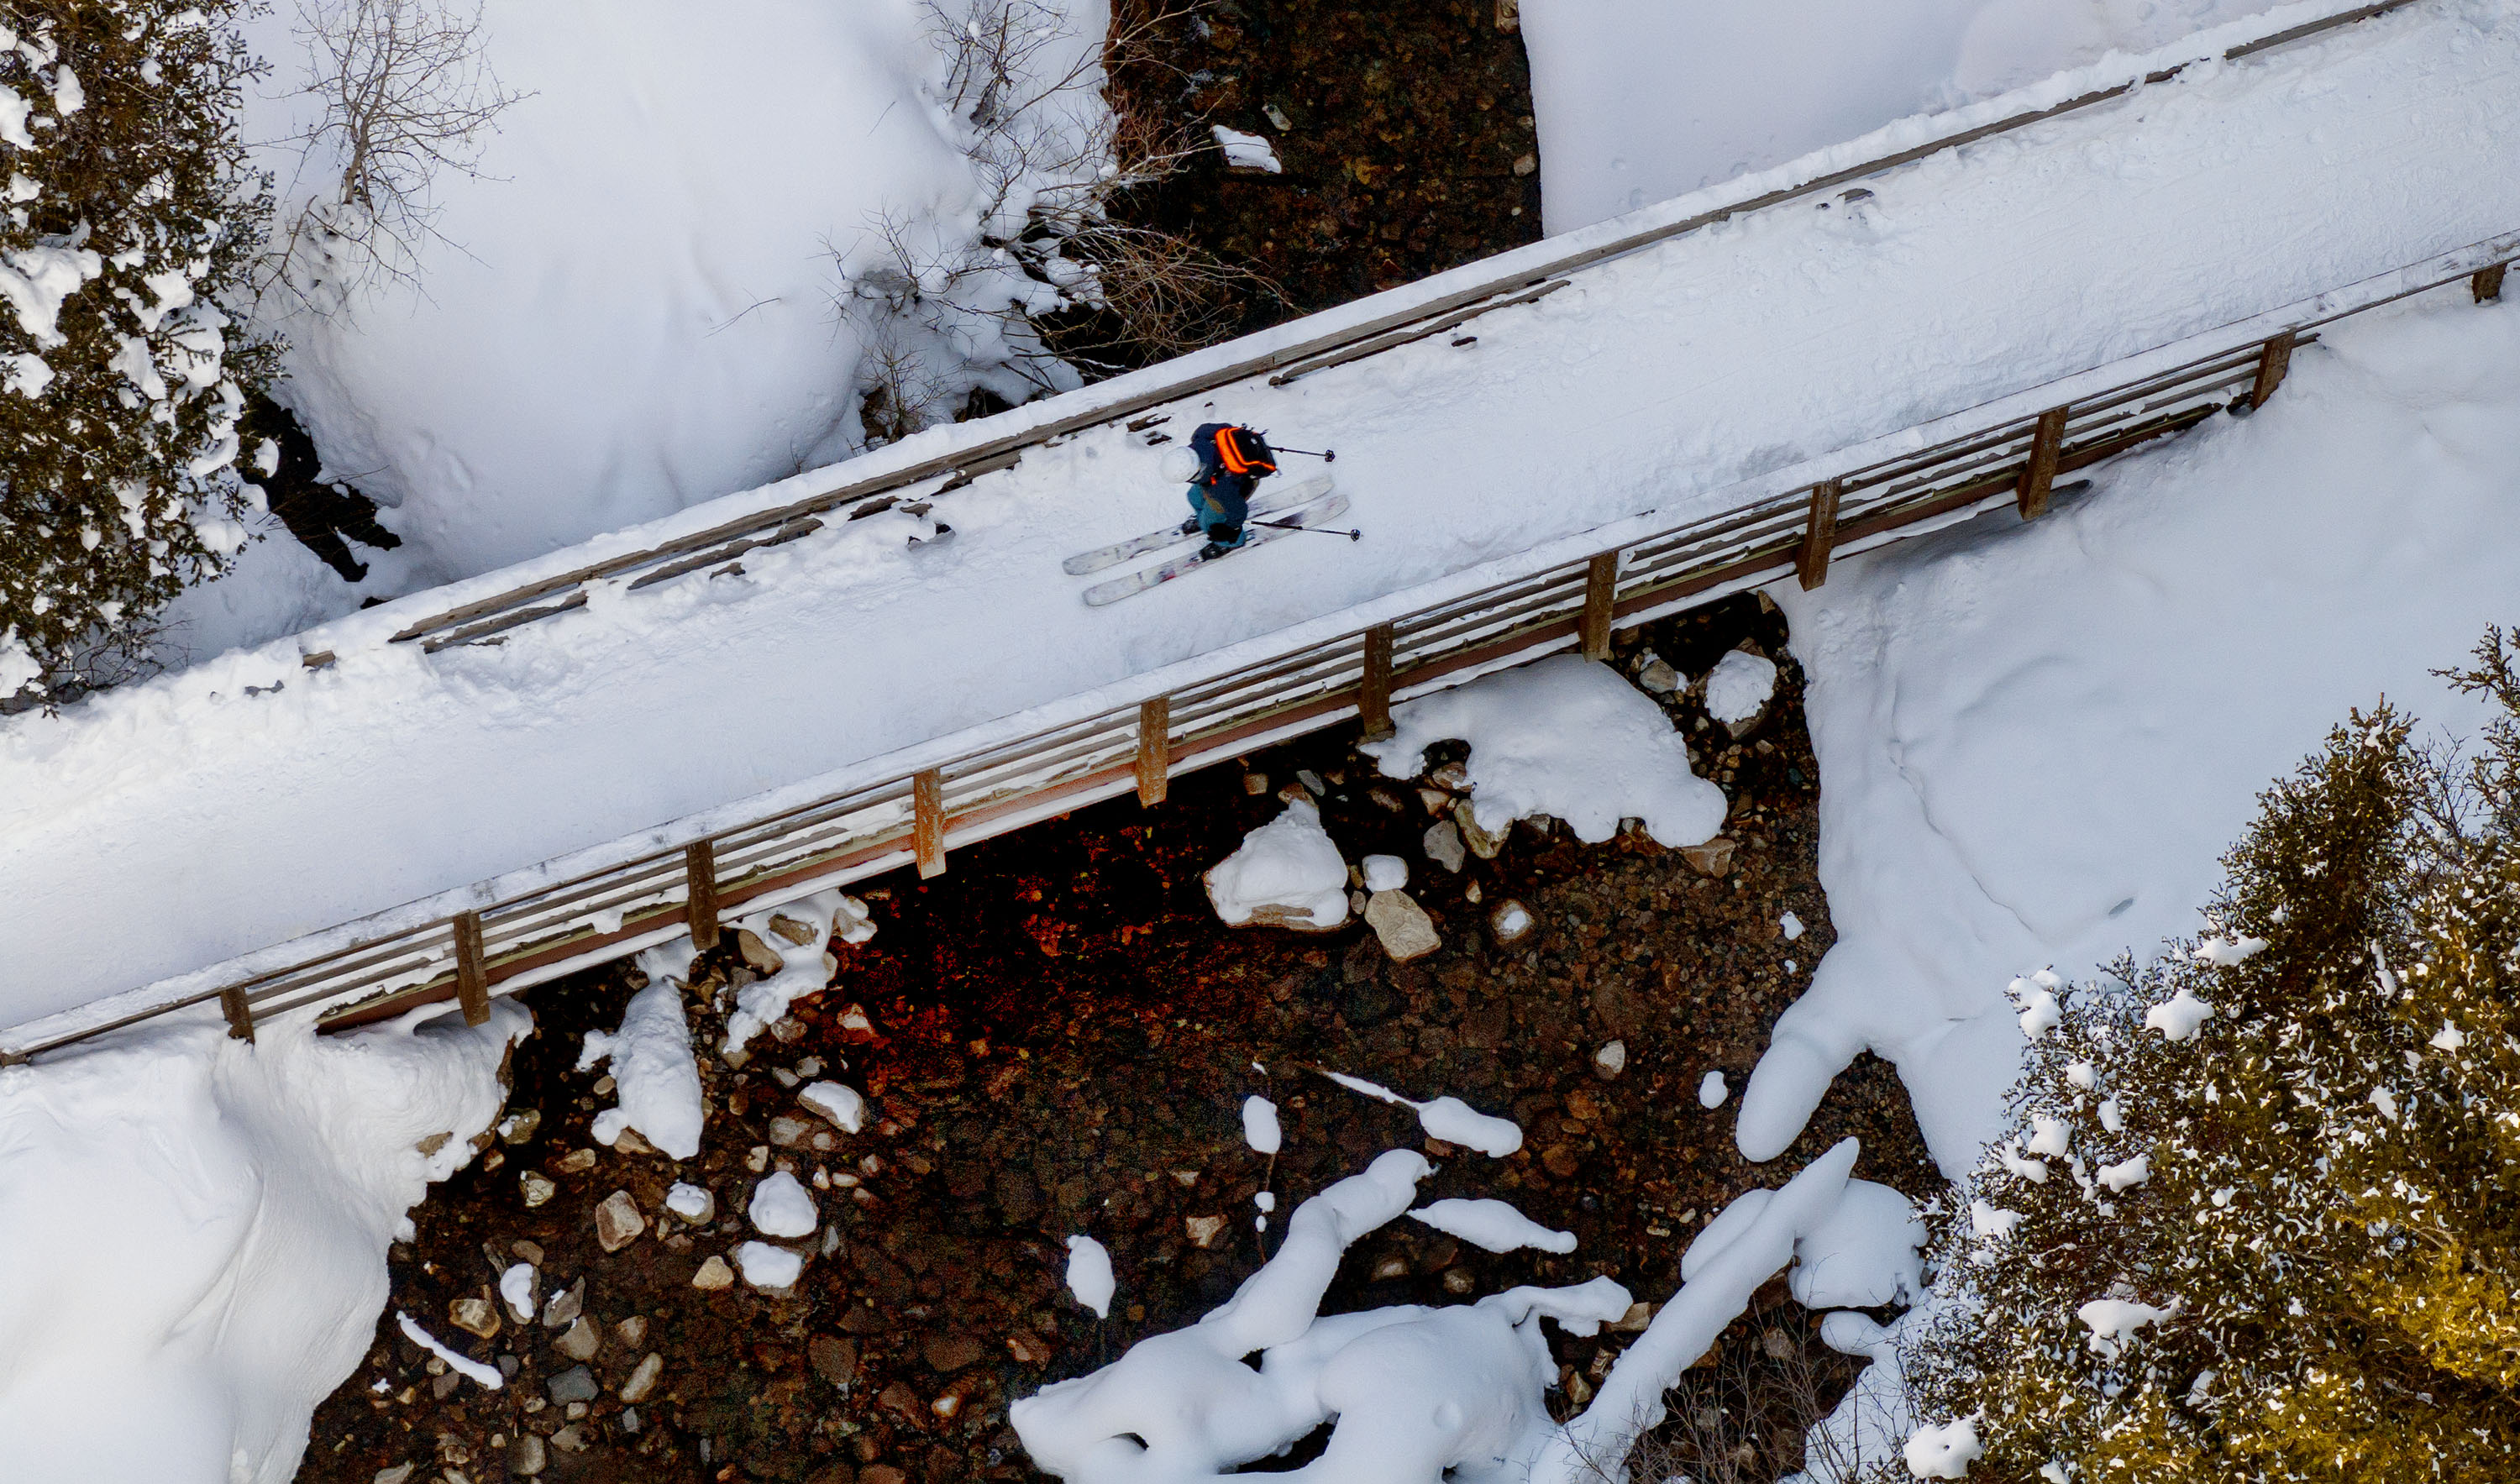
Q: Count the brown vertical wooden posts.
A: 11